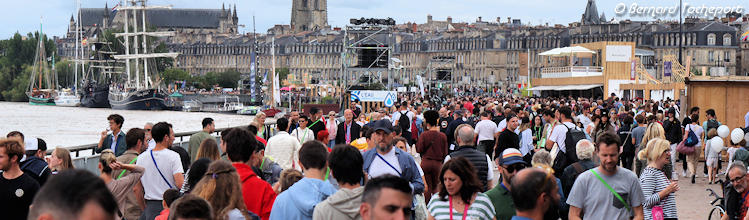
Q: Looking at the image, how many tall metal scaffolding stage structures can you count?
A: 2